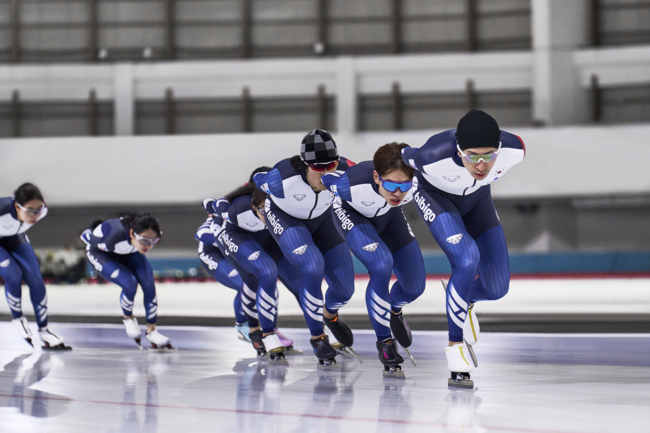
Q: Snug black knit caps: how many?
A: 1